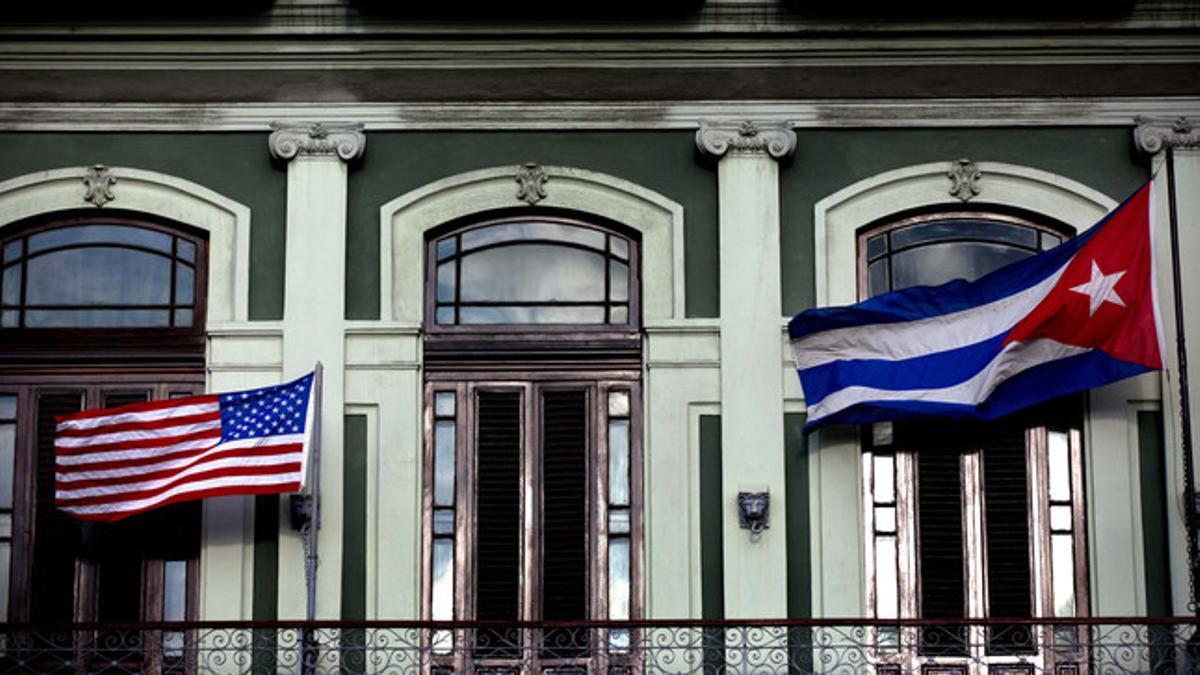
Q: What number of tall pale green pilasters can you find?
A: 3